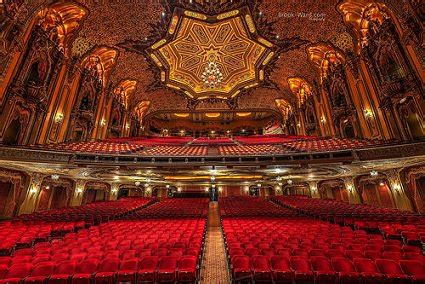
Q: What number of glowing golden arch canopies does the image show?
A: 8